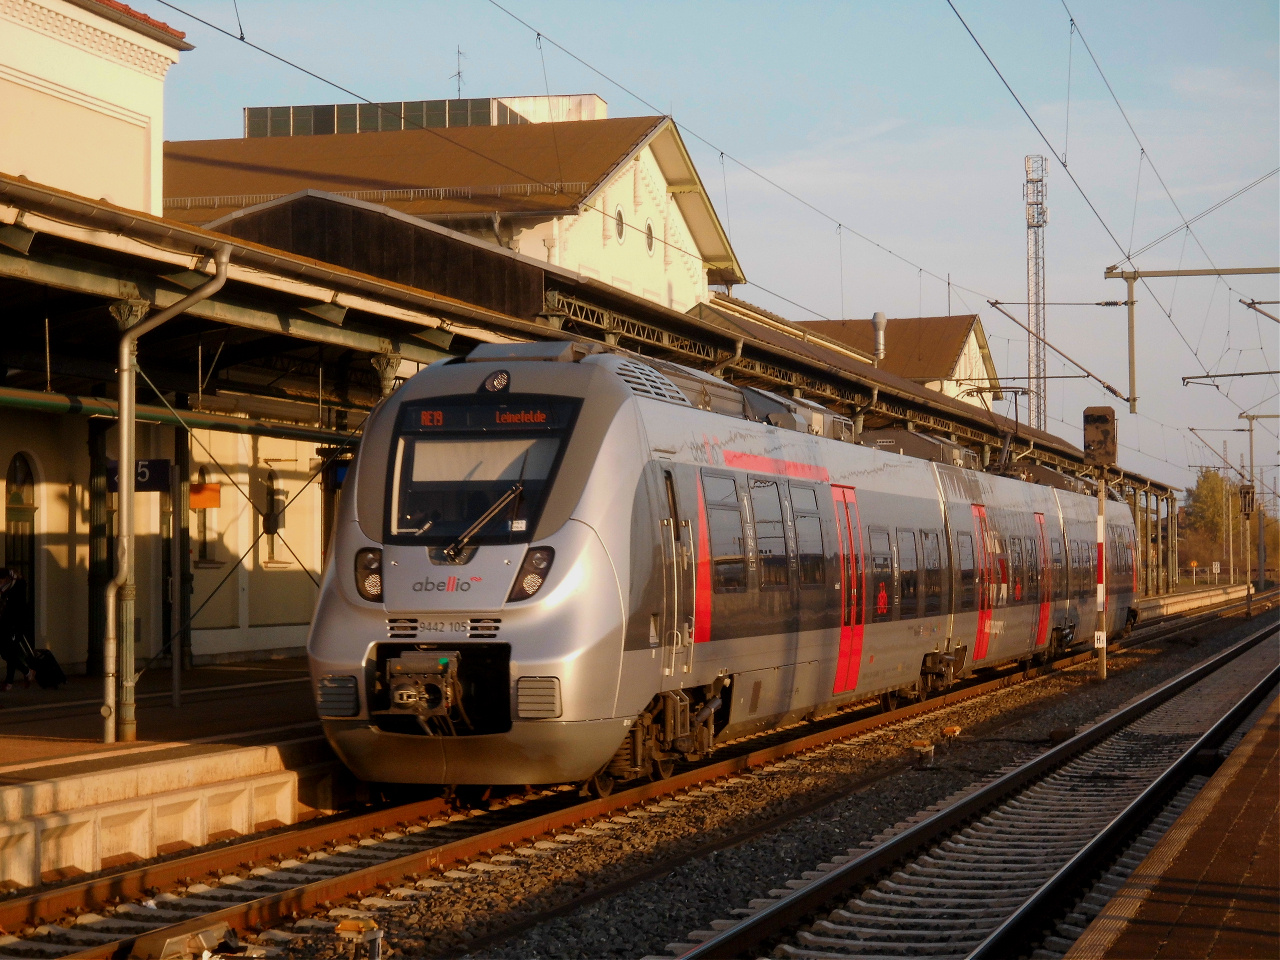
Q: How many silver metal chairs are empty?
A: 0